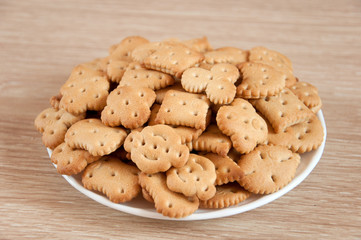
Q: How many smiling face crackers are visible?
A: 2